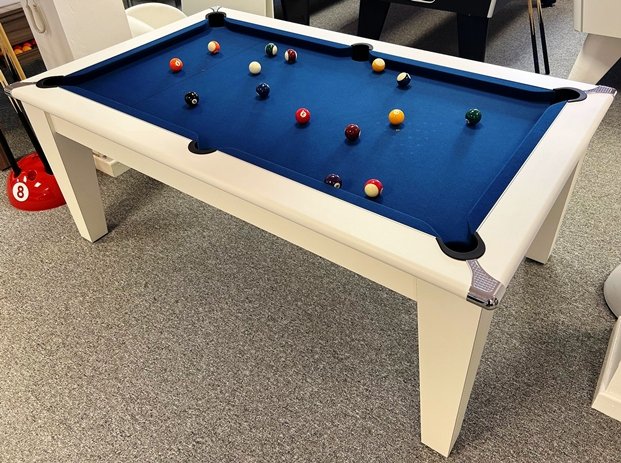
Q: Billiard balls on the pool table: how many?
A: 15